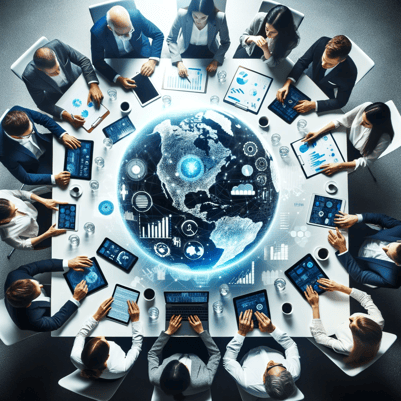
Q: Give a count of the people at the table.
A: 14